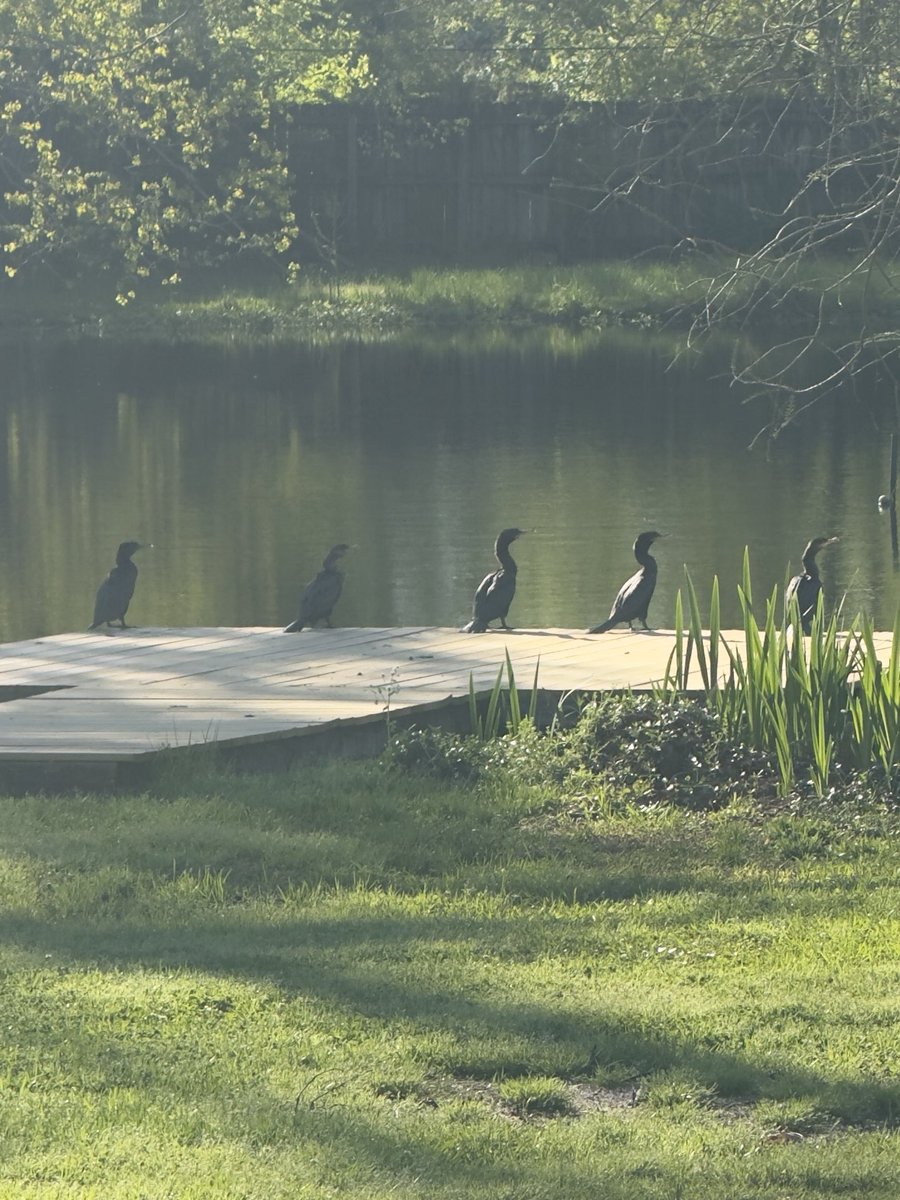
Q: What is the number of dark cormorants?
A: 5